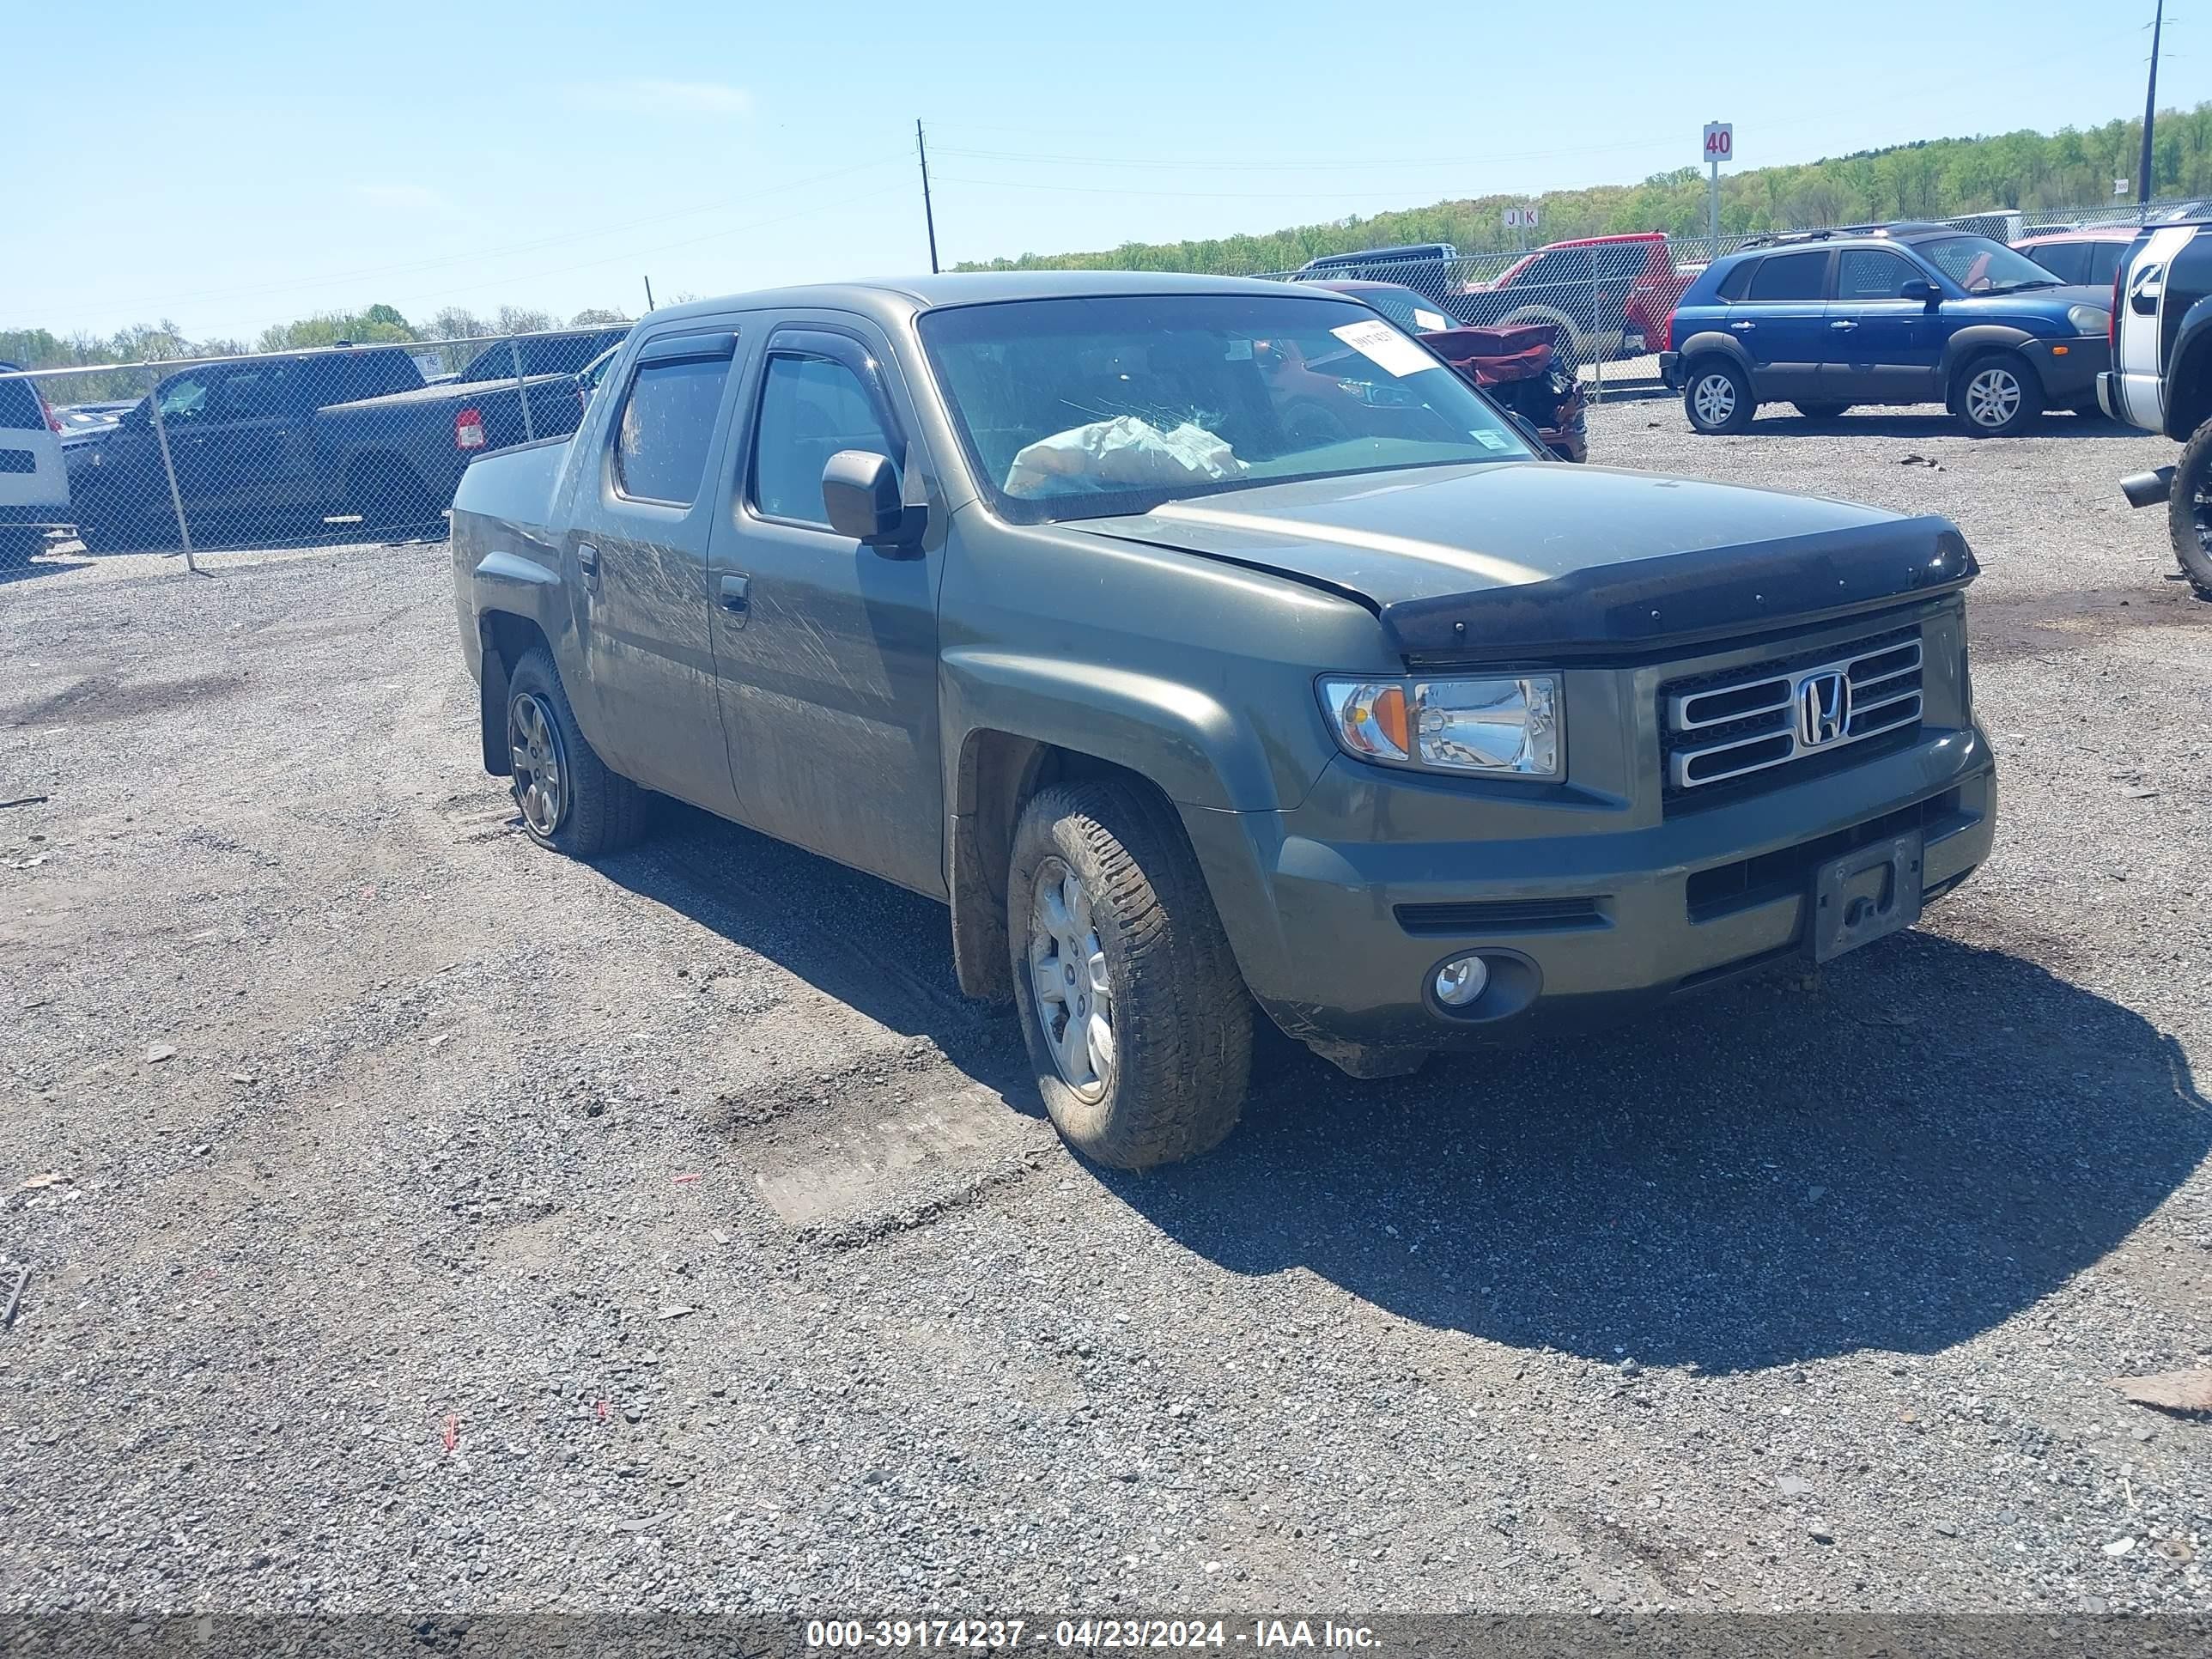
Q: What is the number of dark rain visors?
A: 2